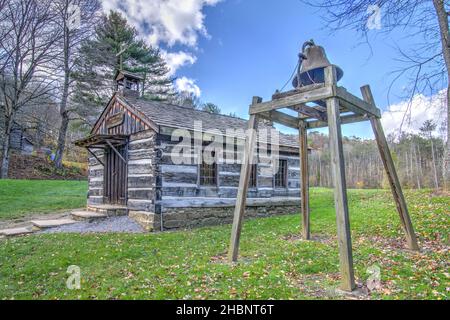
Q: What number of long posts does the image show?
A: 4